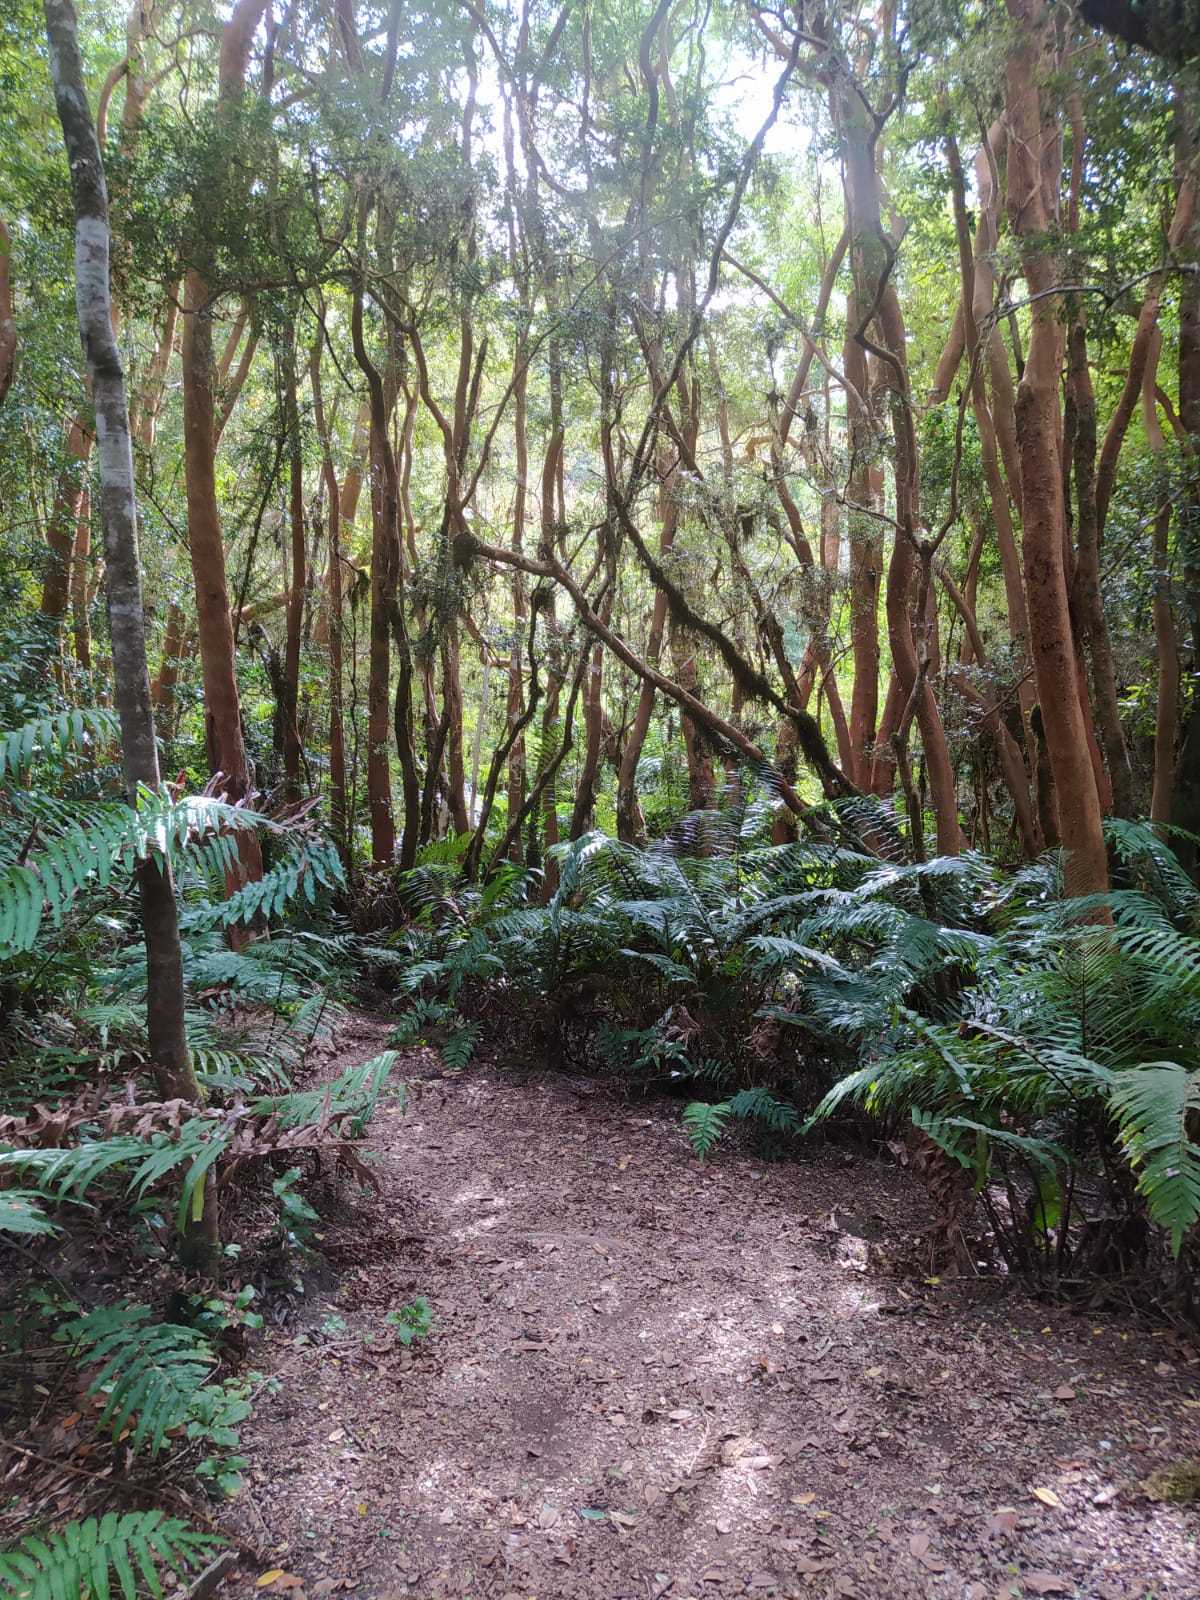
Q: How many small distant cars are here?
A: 0